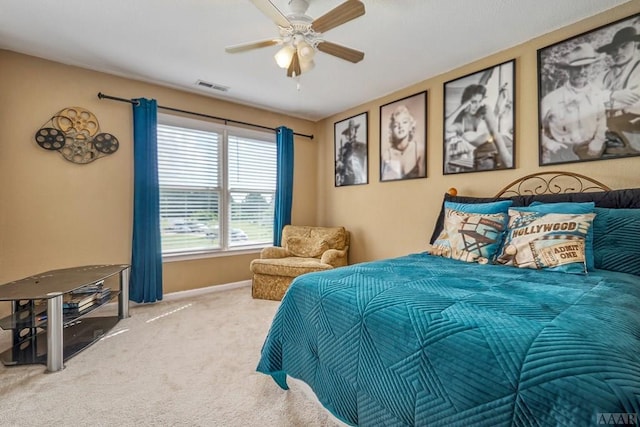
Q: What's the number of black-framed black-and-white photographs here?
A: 4